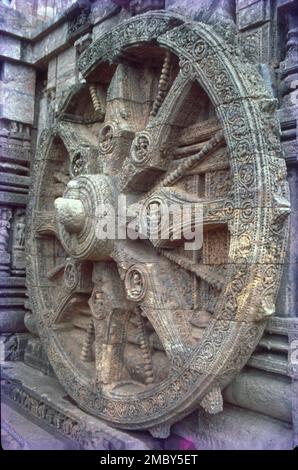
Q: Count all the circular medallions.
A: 7